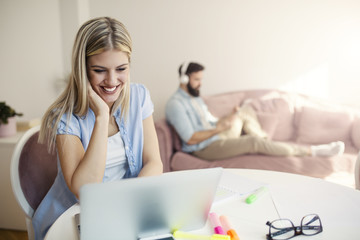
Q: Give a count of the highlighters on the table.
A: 4